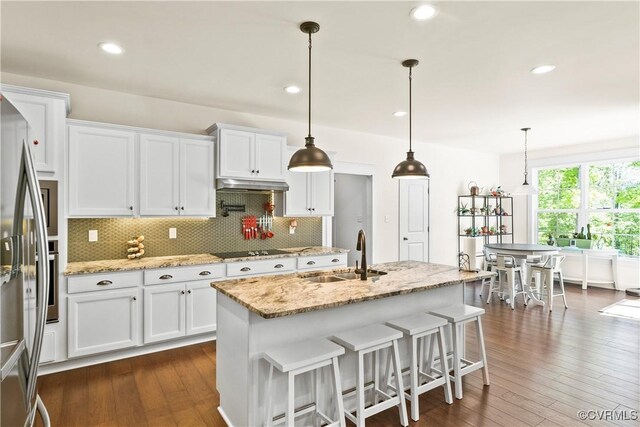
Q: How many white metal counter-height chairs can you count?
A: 4